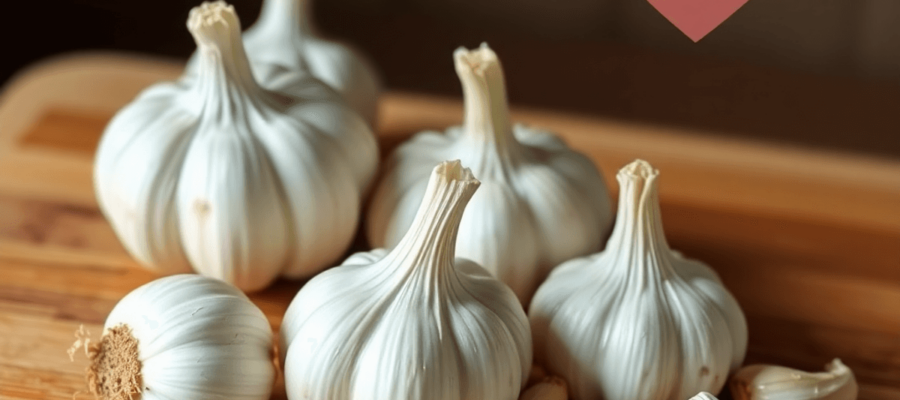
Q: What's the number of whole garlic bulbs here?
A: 6